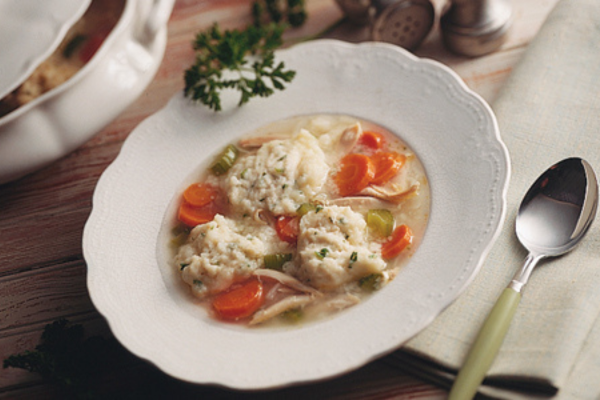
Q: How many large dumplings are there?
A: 3